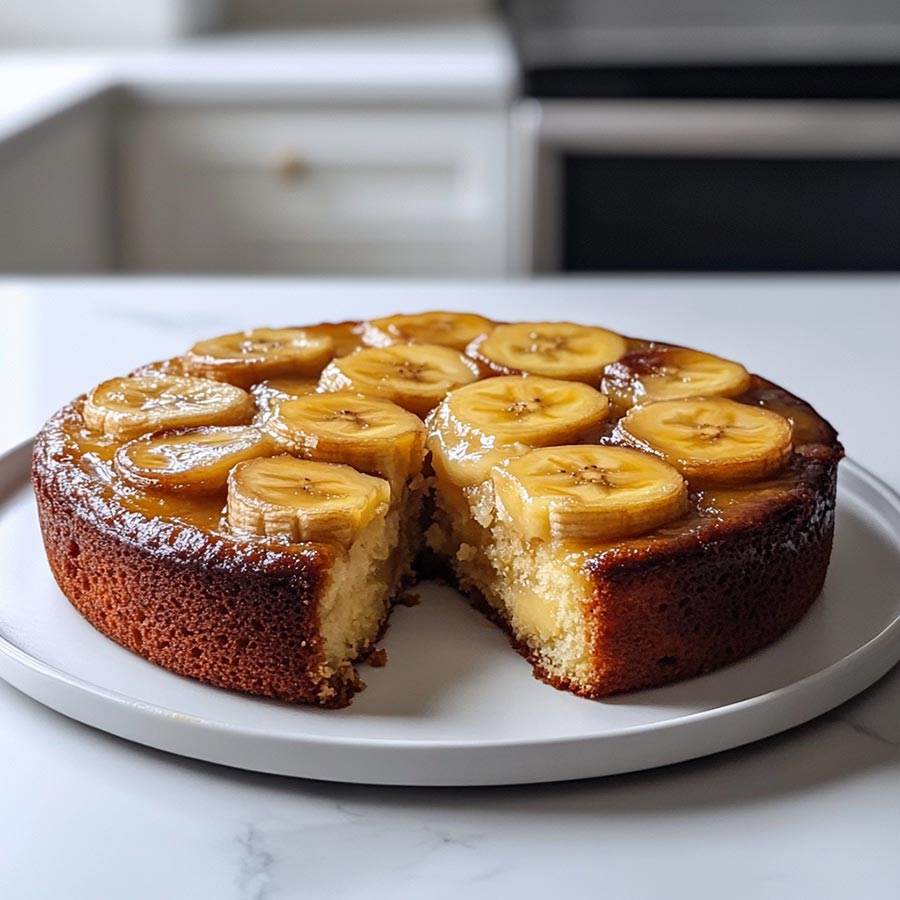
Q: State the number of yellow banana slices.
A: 12